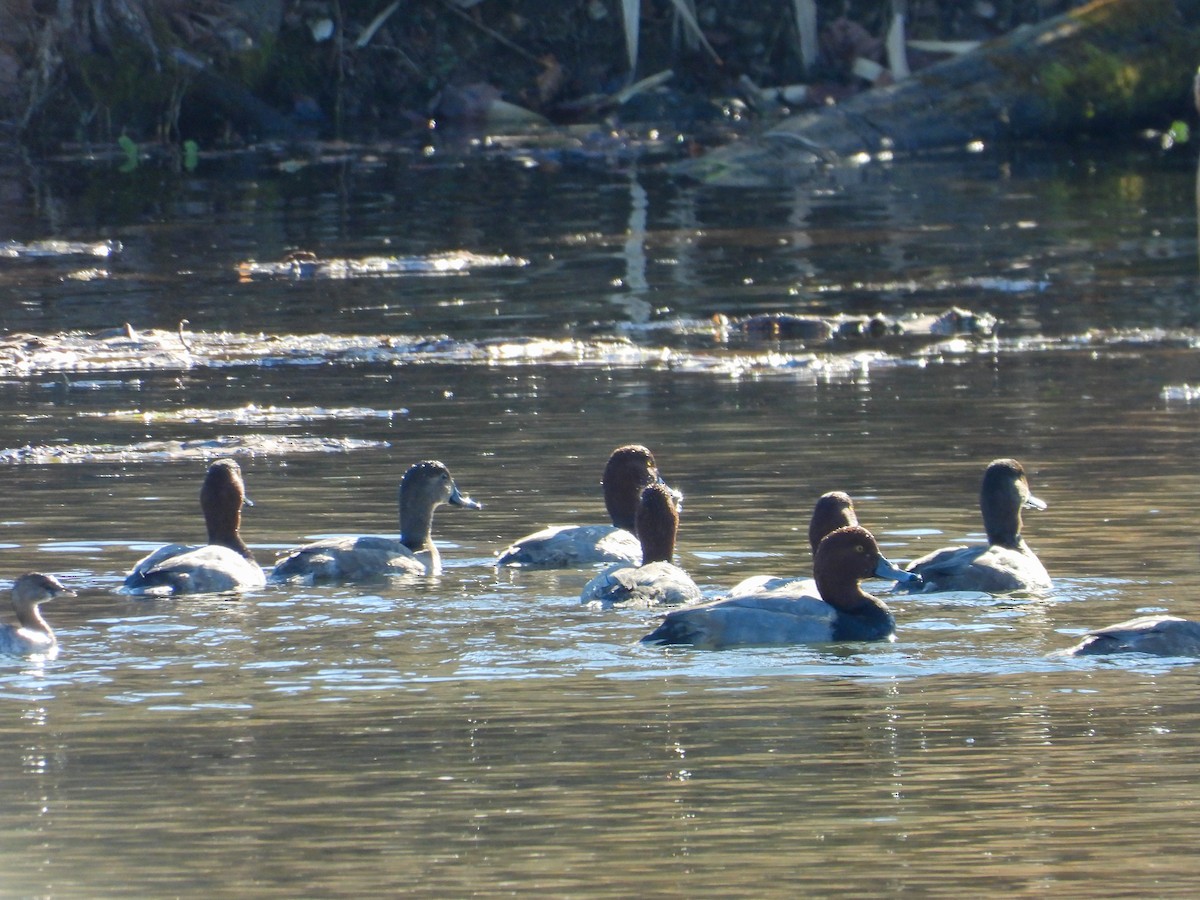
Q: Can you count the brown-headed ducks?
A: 5